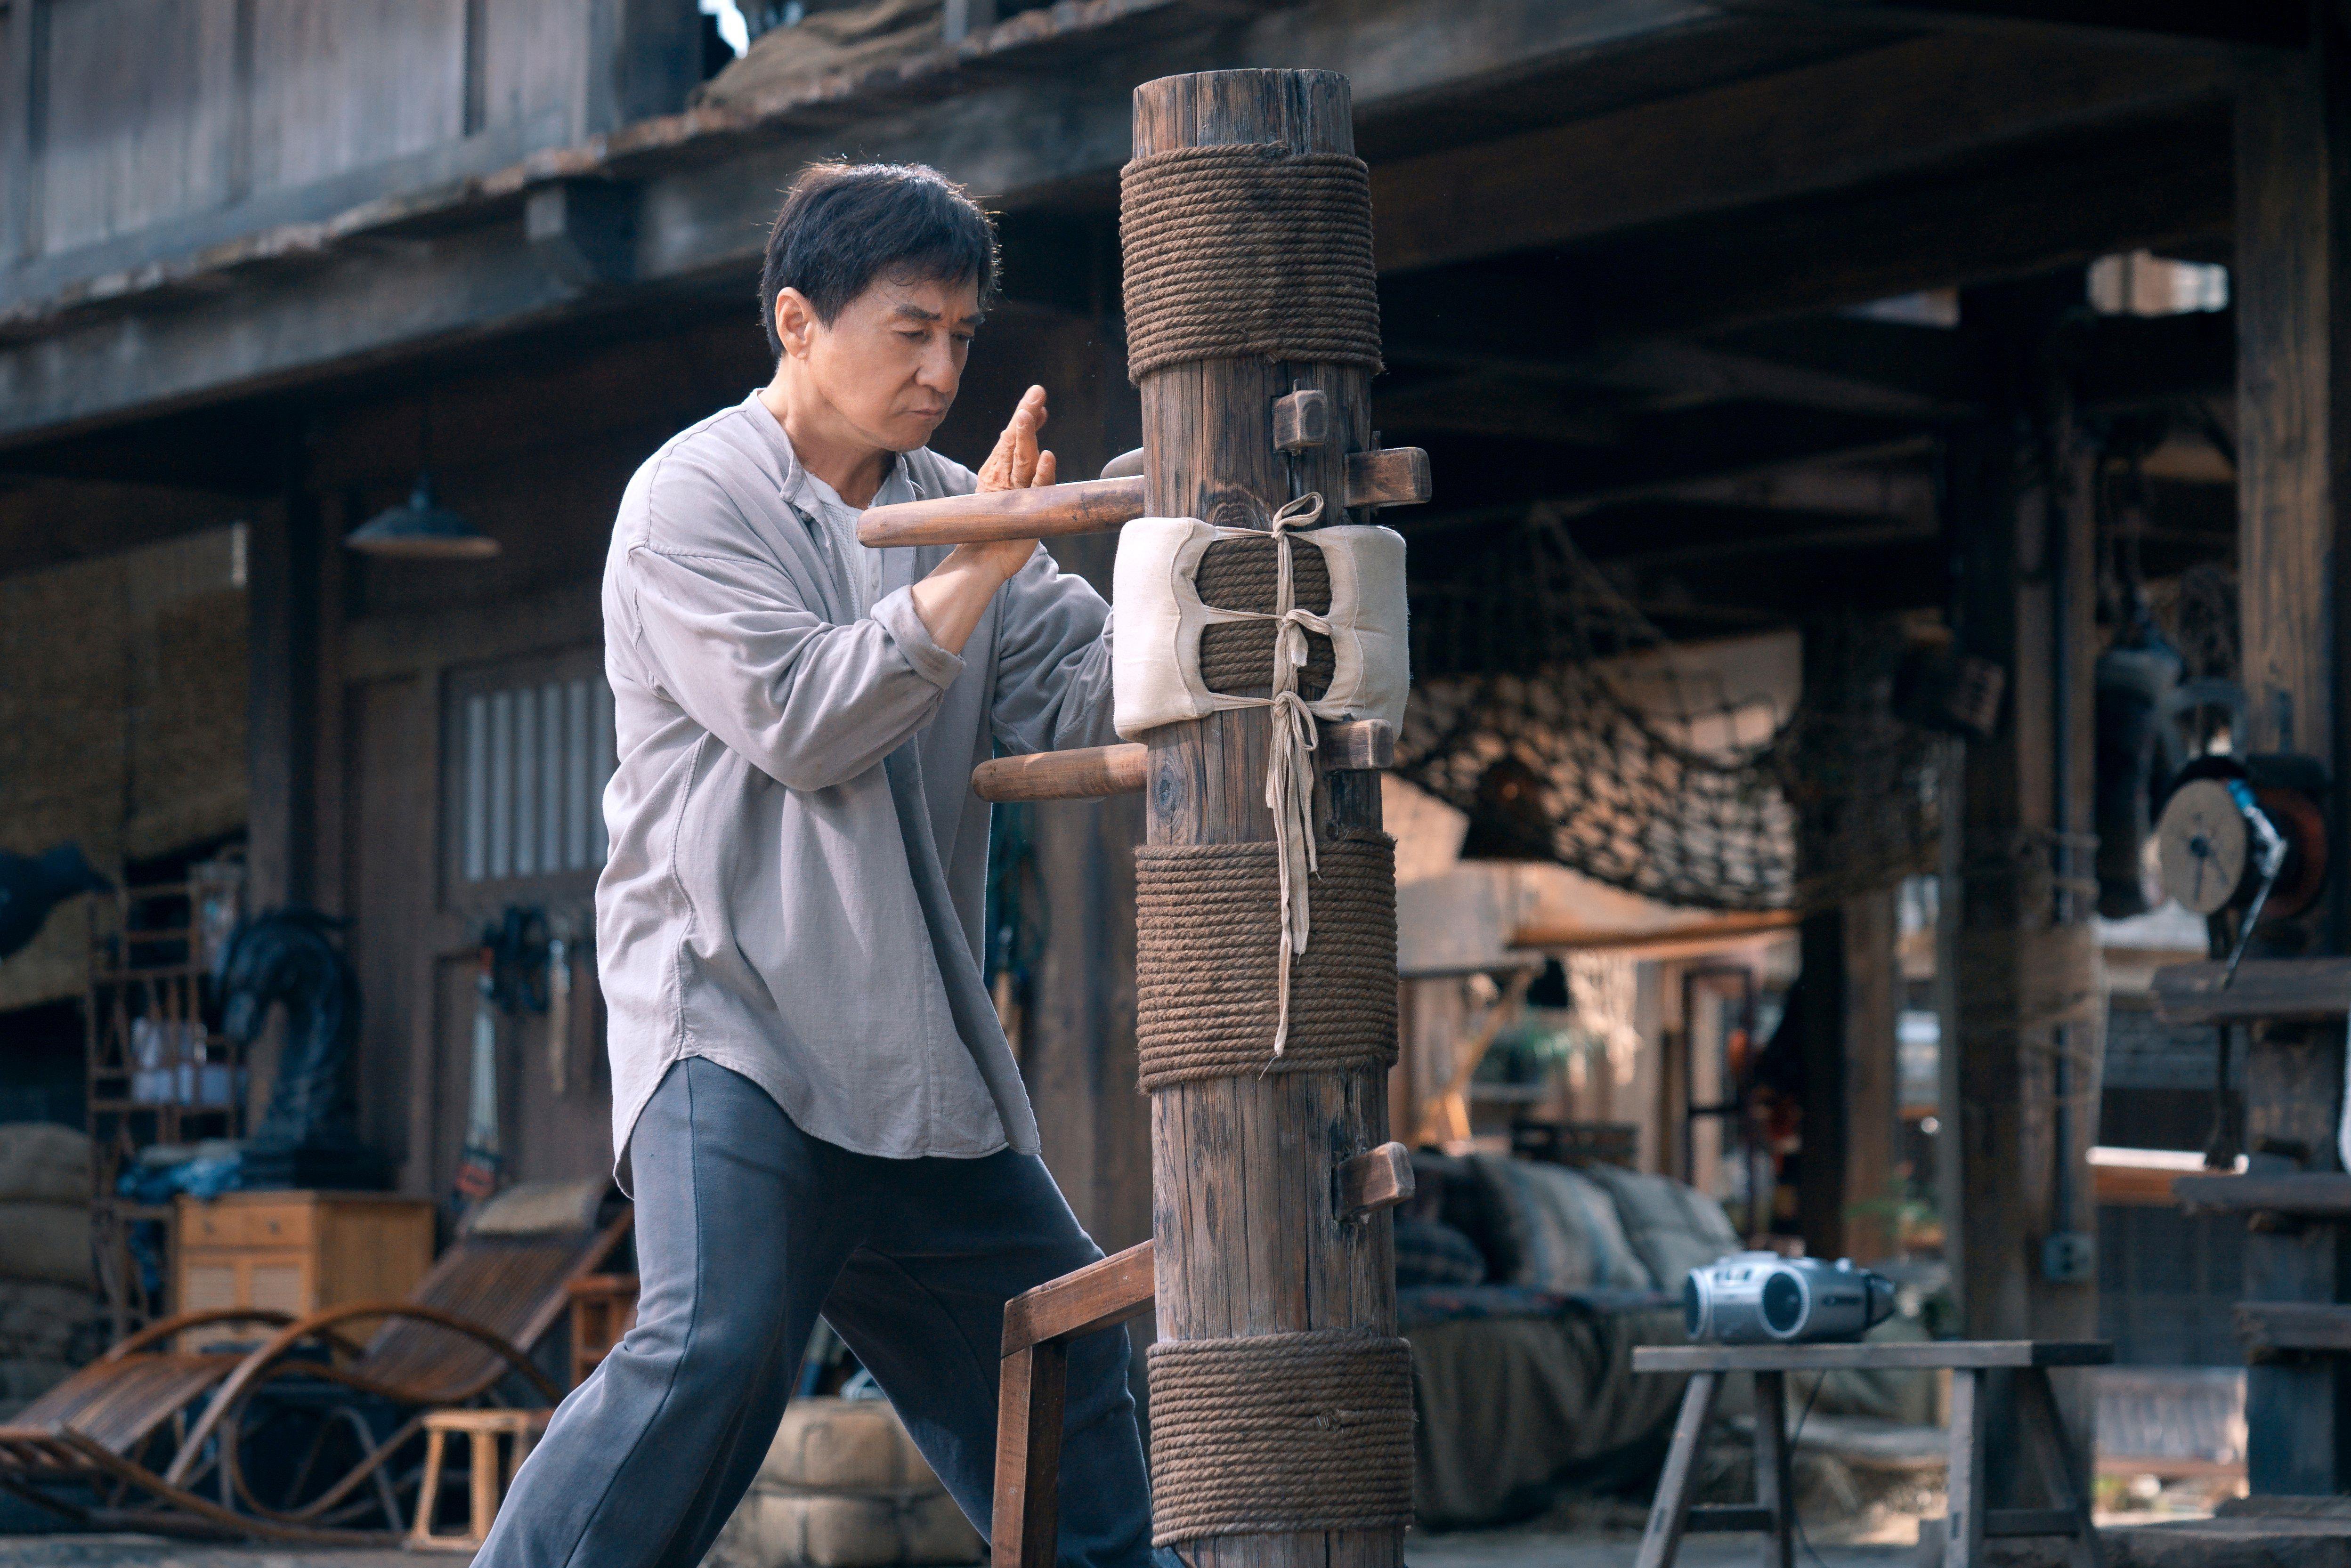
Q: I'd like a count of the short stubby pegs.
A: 4